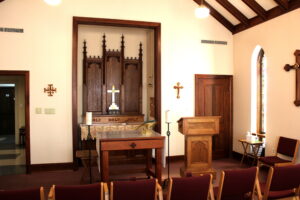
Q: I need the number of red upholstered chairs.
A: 7